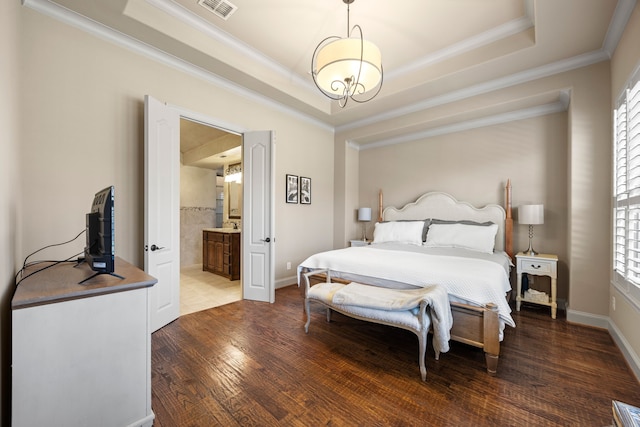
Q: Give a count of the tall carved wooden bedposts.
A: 2